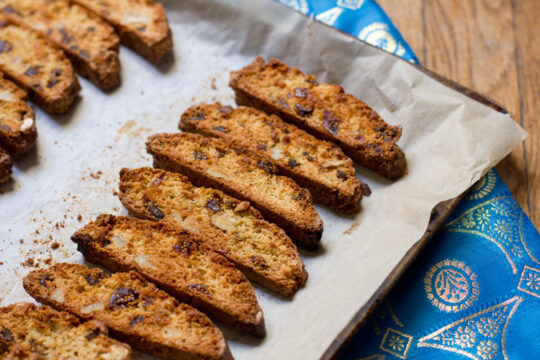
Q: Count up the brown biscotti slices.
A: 12